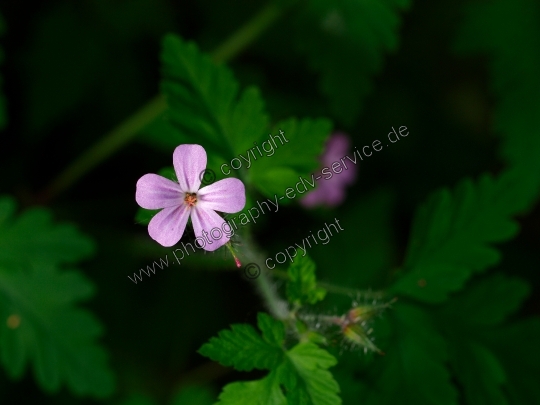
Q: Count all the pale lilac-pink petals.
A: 5